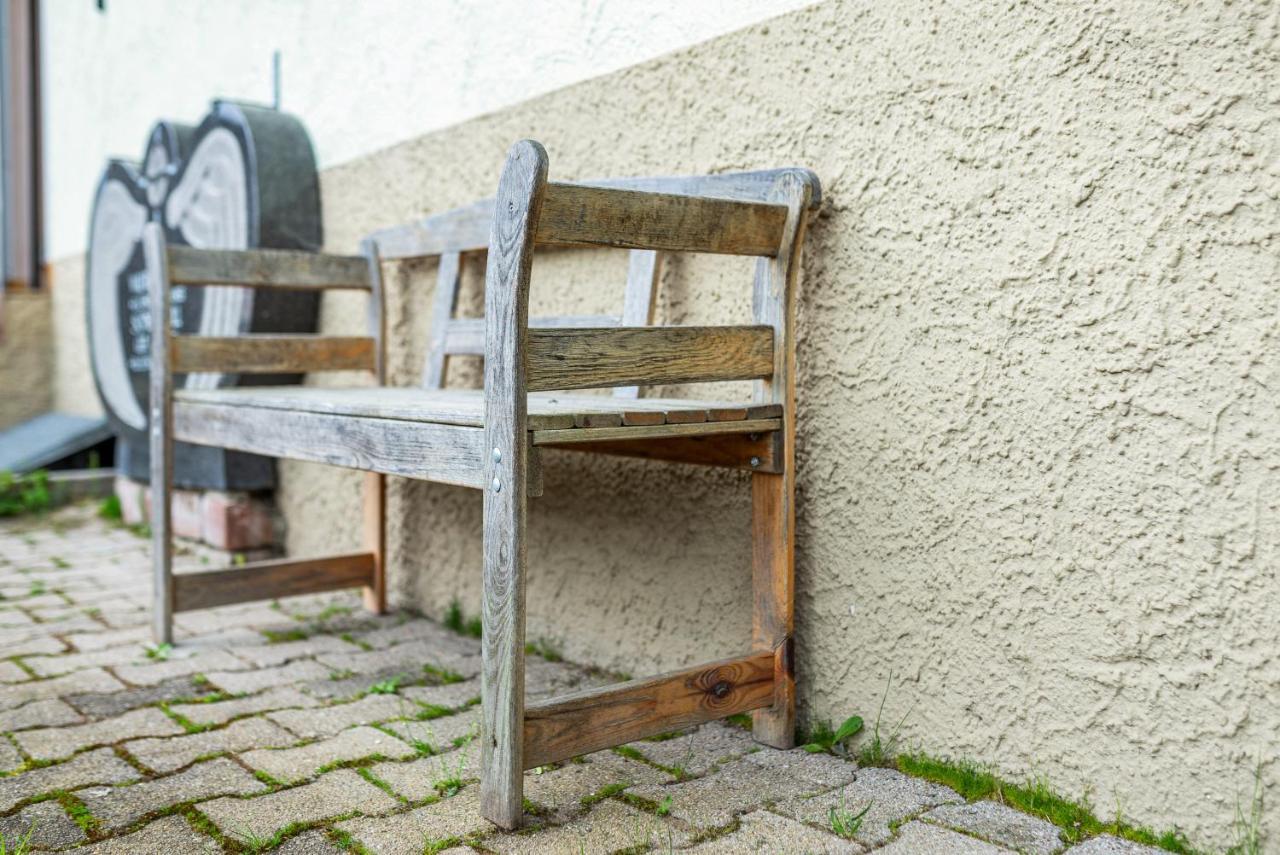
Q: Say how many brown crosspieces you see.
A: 6